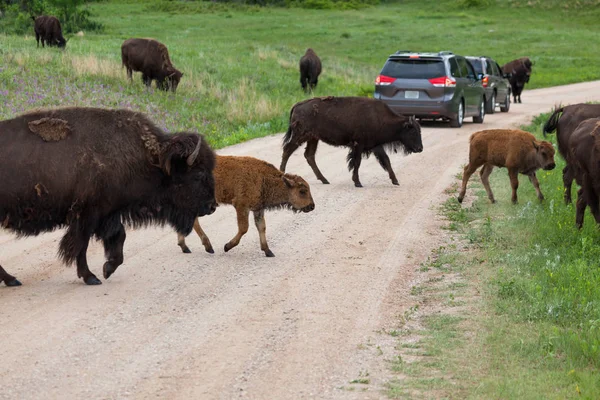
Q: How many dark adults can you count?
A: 8